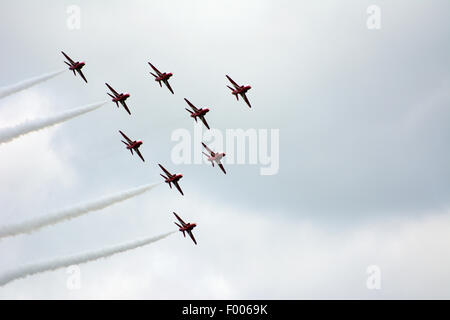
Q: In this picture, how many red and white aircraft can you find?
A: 9